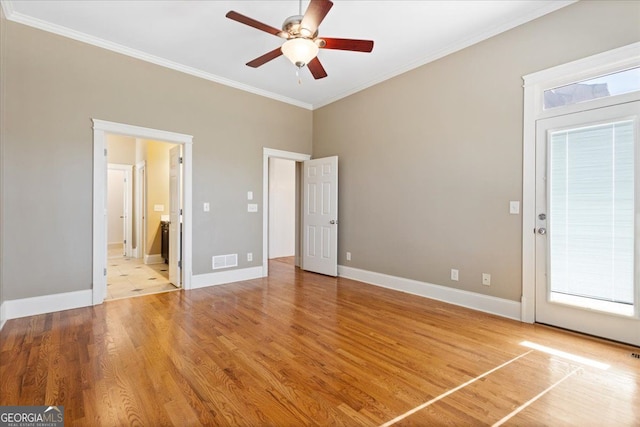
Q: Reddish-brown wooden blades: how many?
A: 5